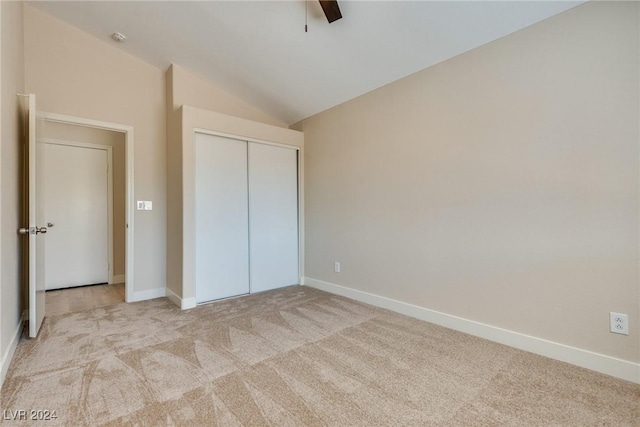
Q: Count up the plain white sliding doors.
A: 2